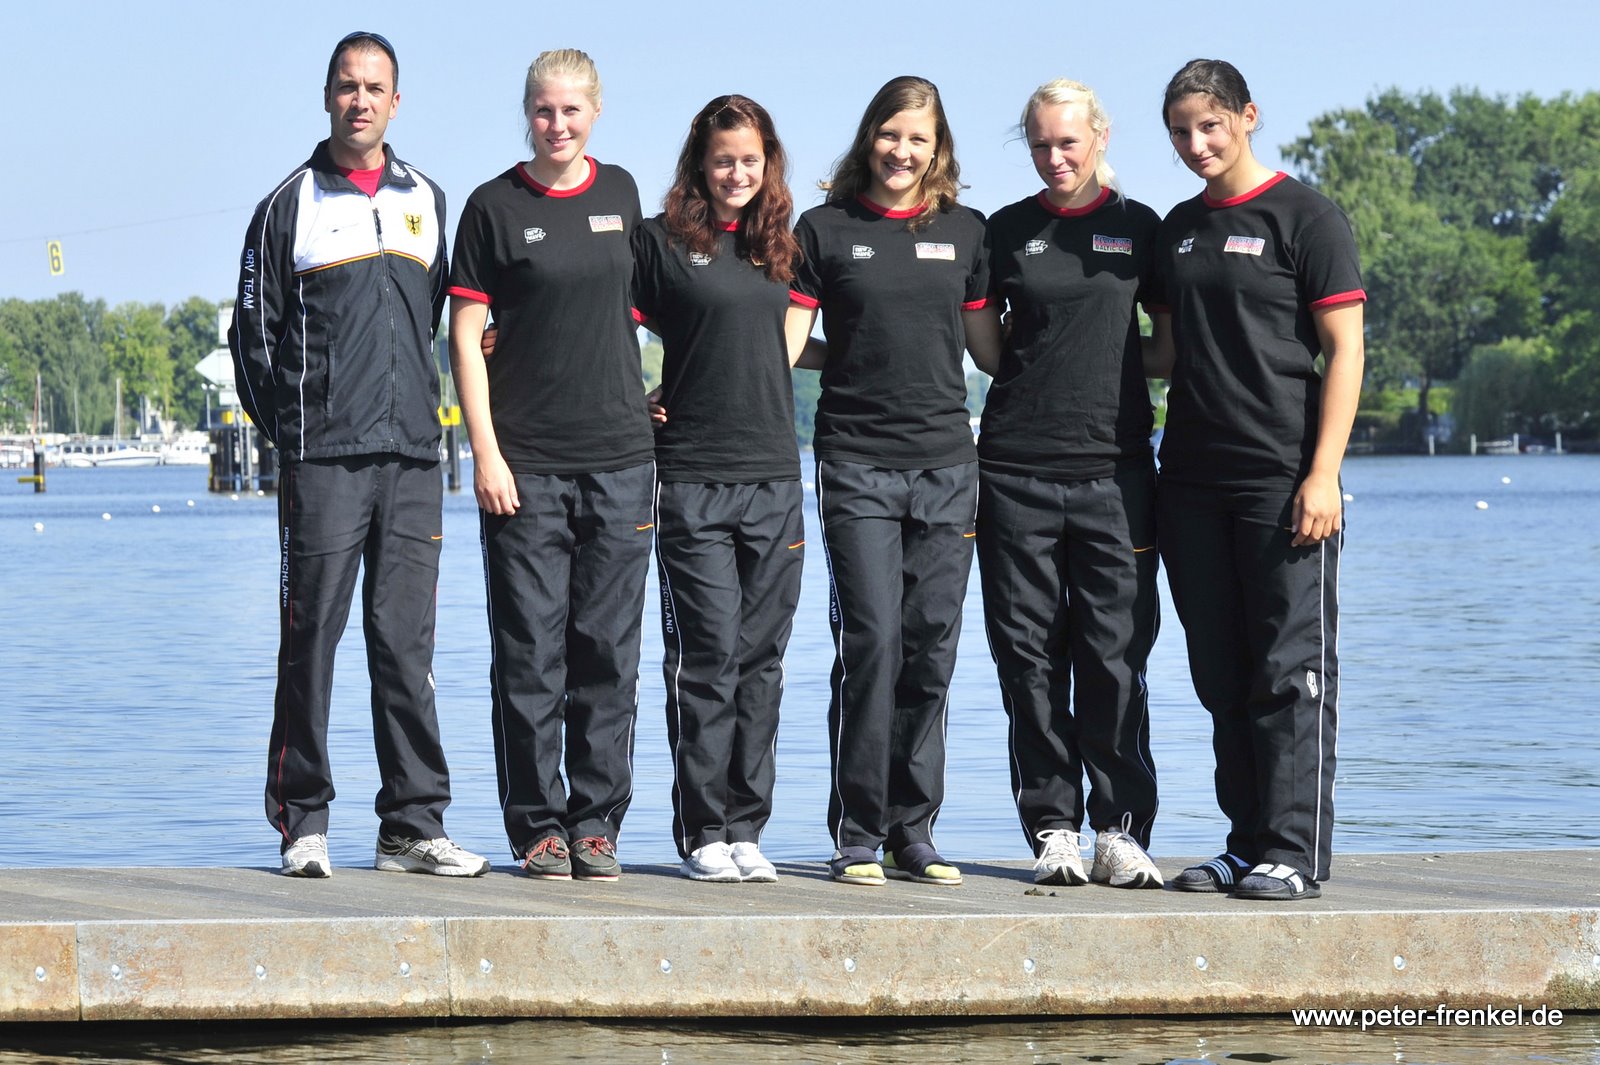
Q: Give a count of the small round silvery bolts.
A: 11